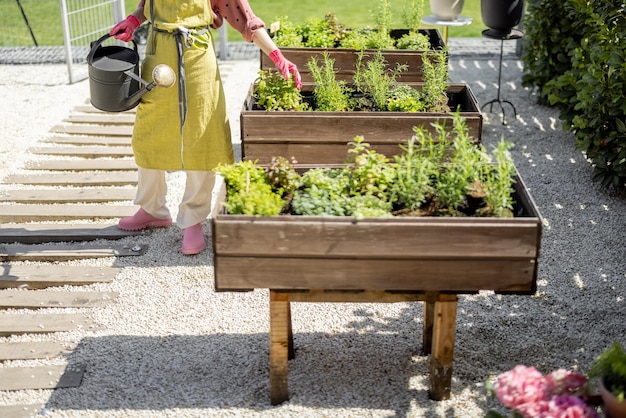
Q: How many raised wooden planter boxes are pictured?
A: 3